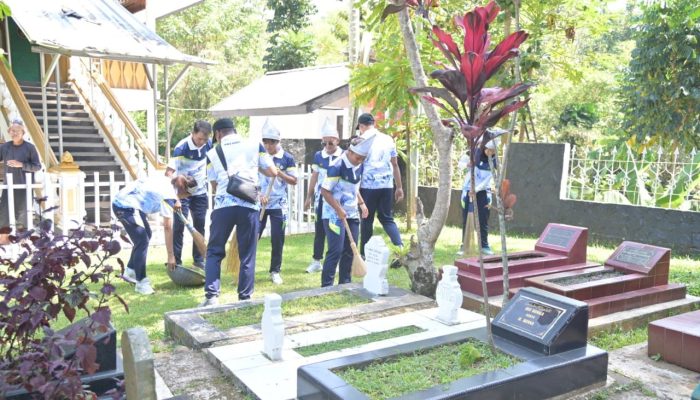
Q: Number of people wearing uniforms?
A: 8